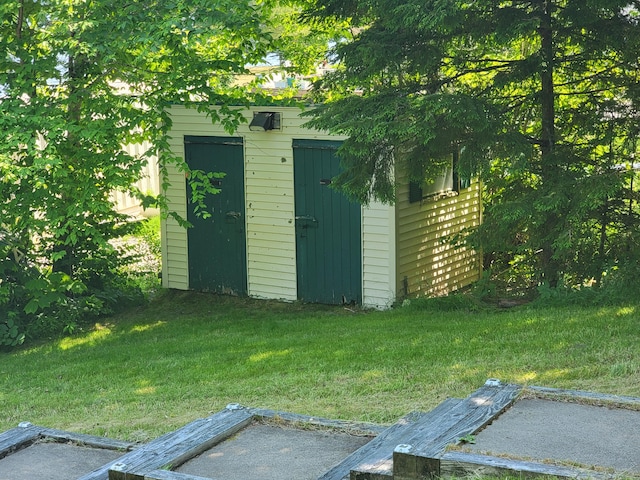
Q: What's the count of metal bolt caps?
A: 5